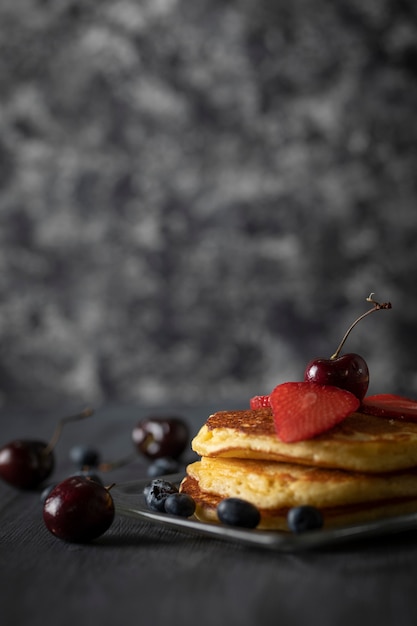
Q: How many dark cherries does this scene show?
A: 4